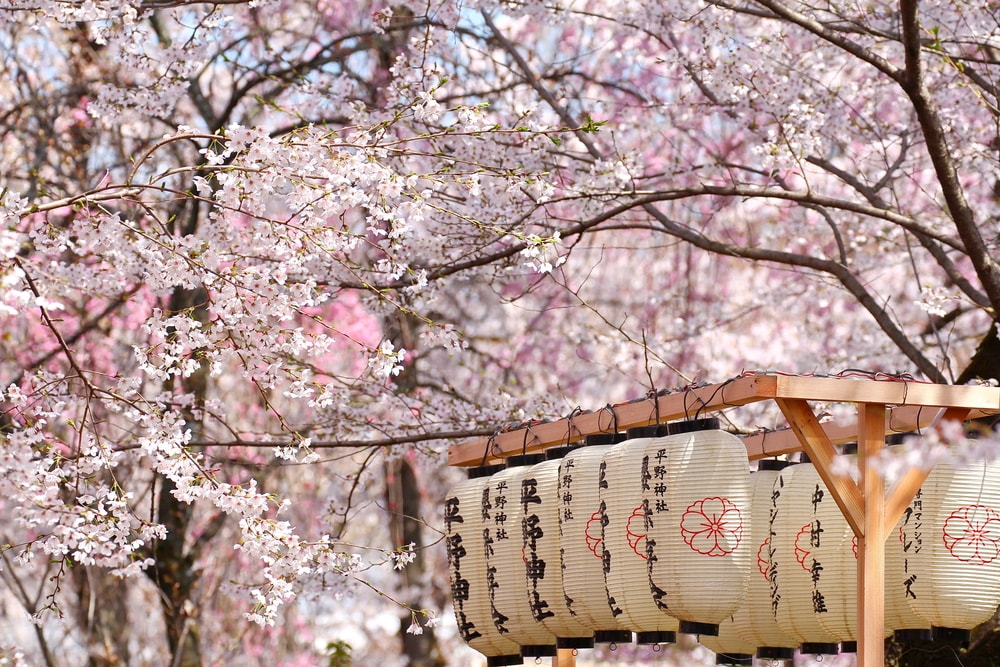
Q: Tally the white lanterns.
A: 12